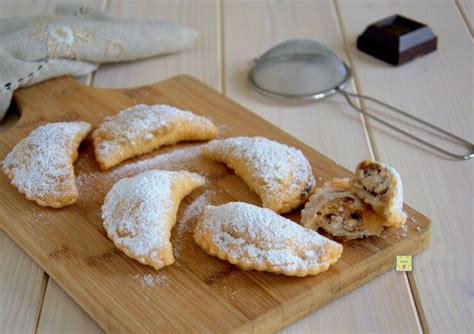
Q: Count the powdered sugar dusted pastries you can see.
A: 6